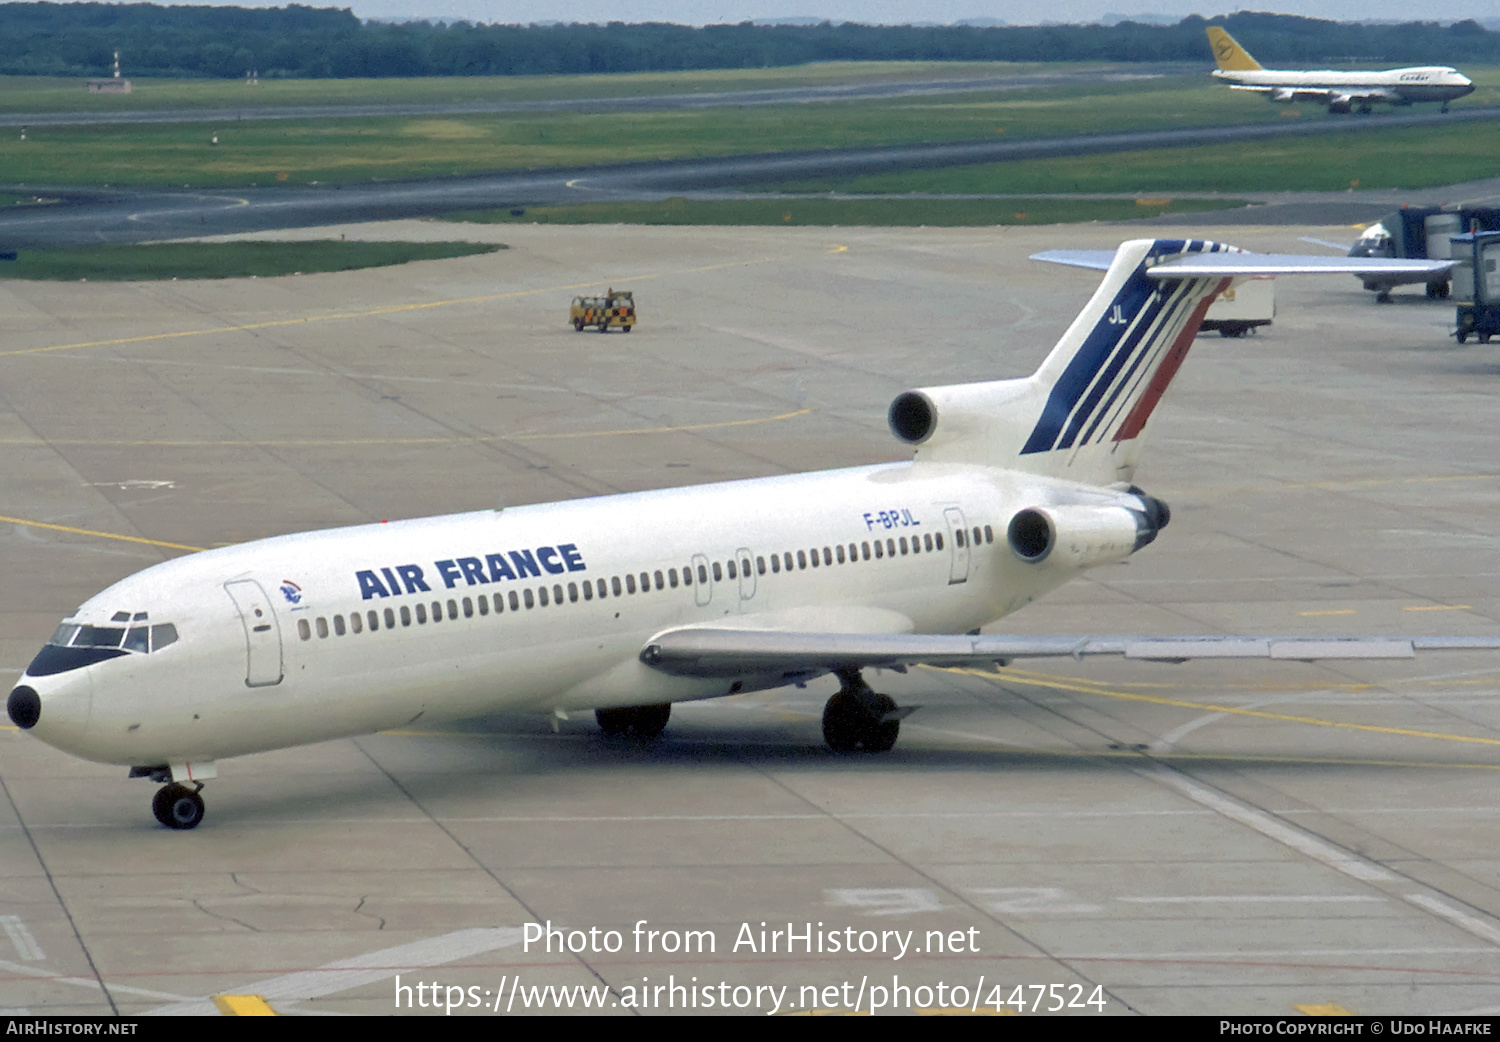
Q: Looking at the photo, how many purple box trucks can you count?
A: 0